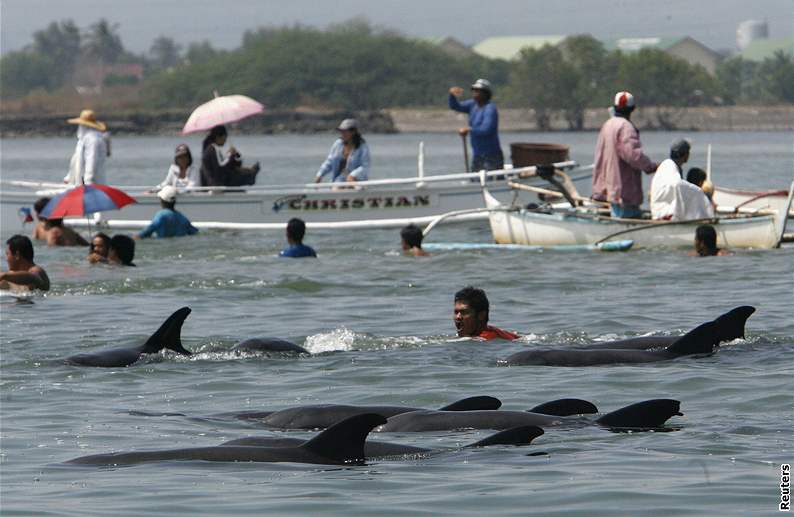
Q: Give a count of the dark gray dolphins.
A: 9